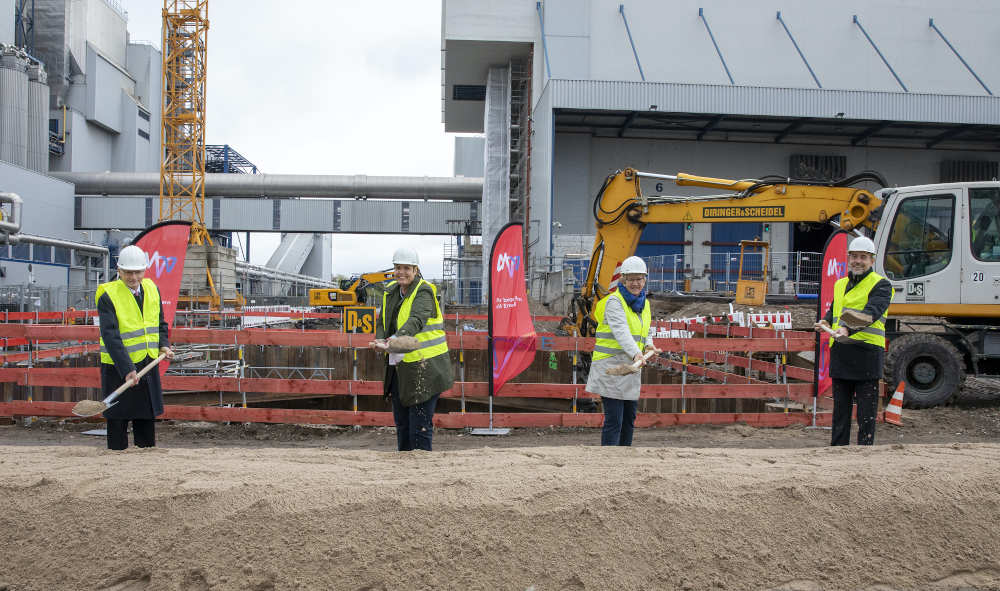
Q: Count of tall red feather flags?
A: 3